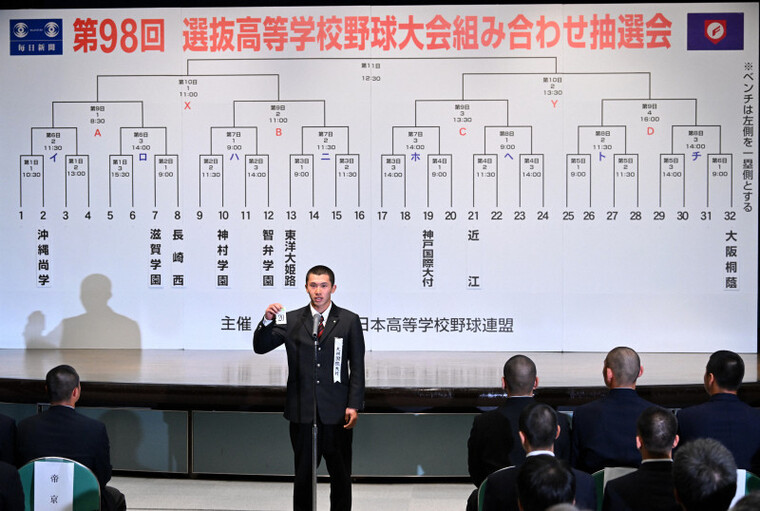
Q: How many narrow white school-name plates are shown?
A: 9